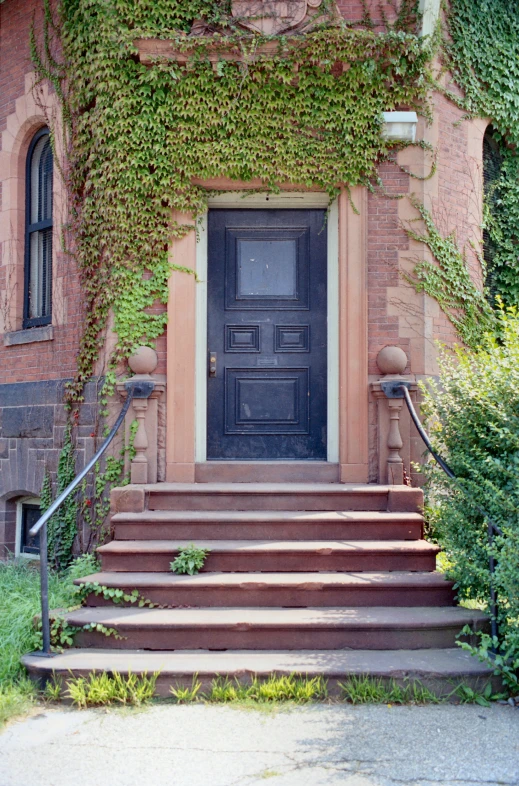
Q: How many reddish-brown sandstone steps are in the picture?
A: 6